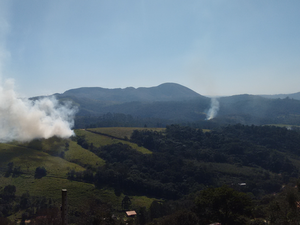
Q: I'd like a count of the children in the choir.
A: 0